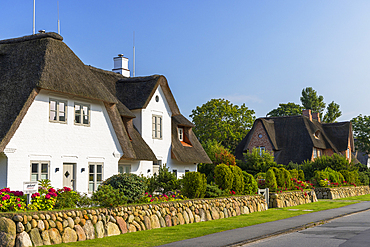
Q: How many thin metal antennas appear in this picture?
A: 3